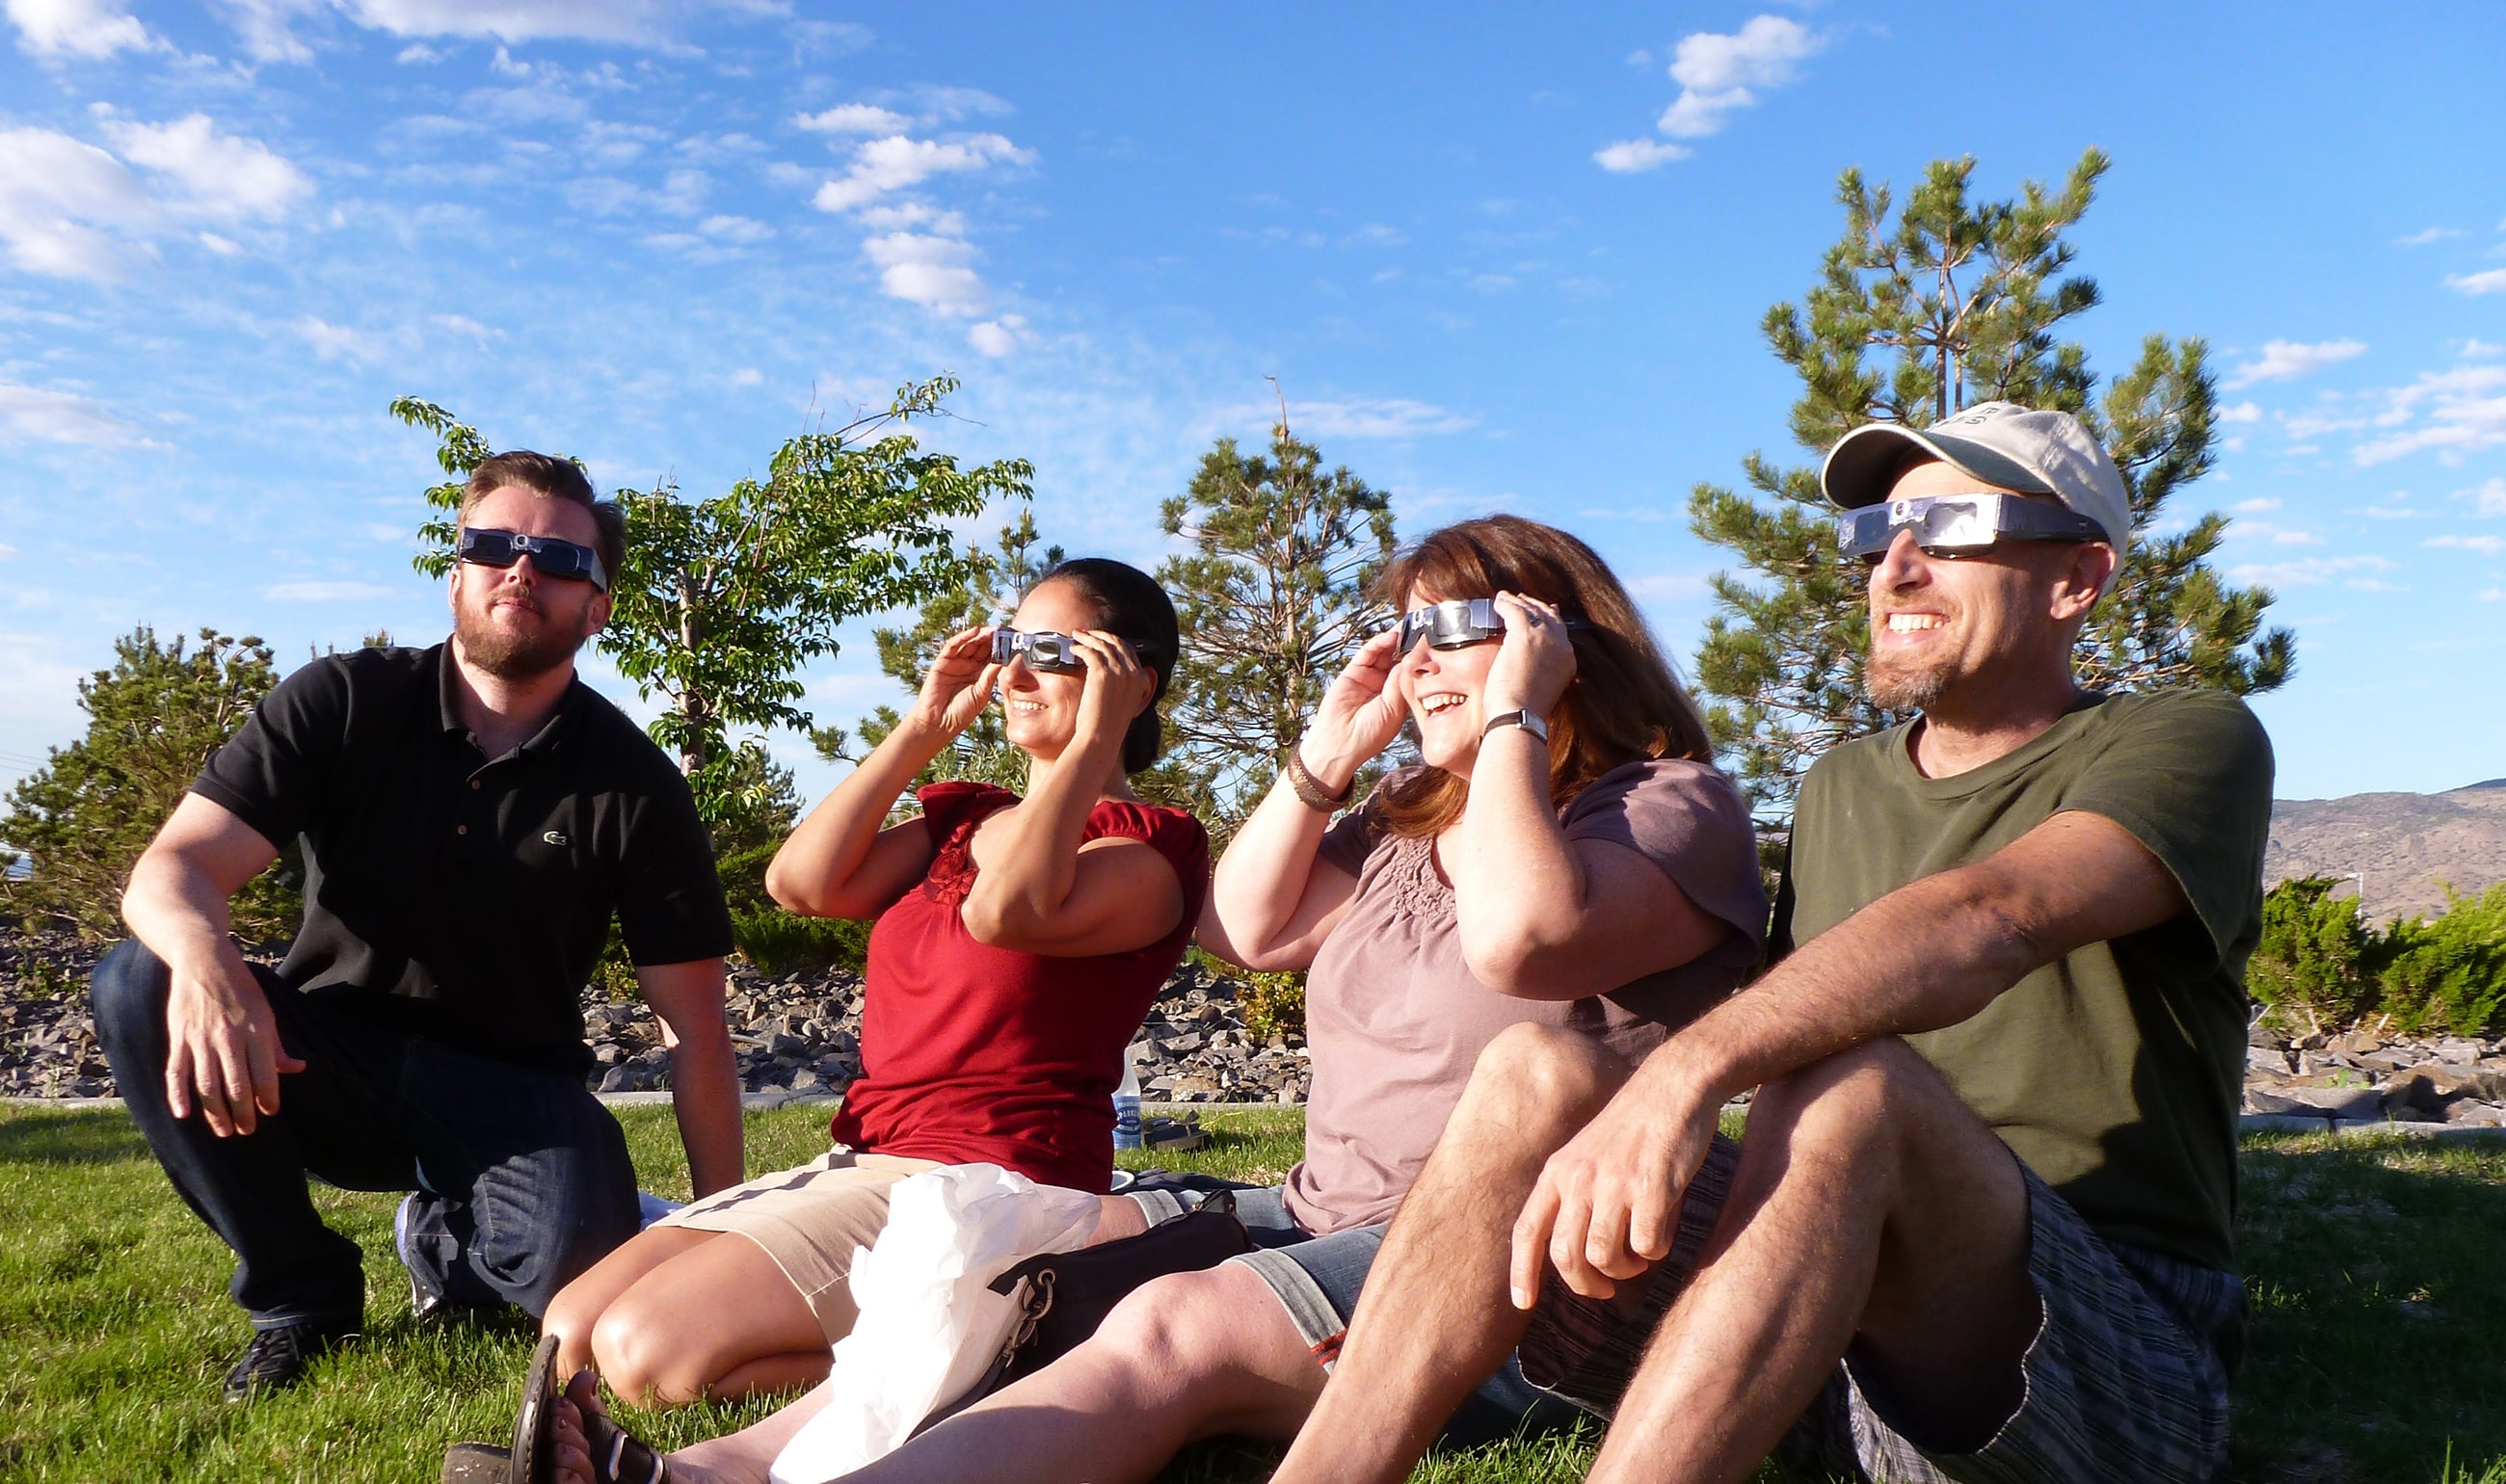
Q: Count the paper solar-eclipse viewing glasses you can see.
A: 4